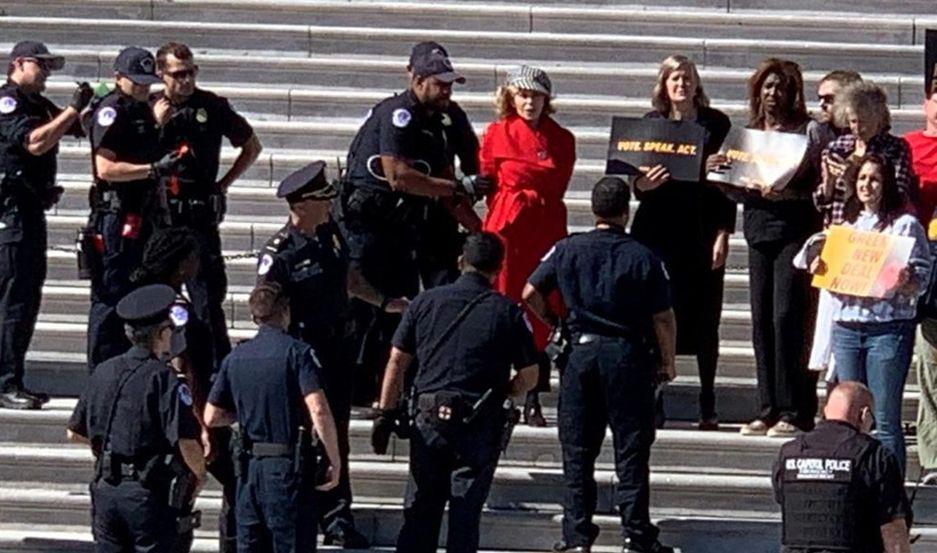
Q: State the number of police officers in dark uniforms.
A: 12